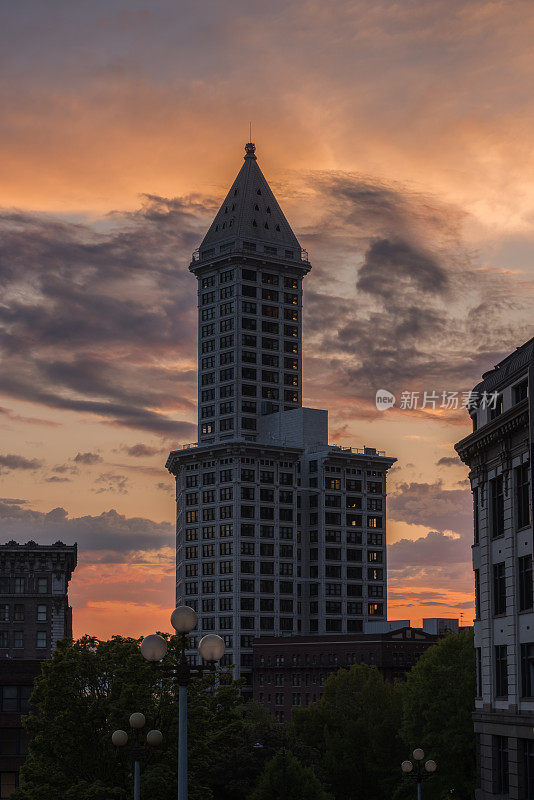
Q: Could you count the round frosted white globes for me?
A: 9